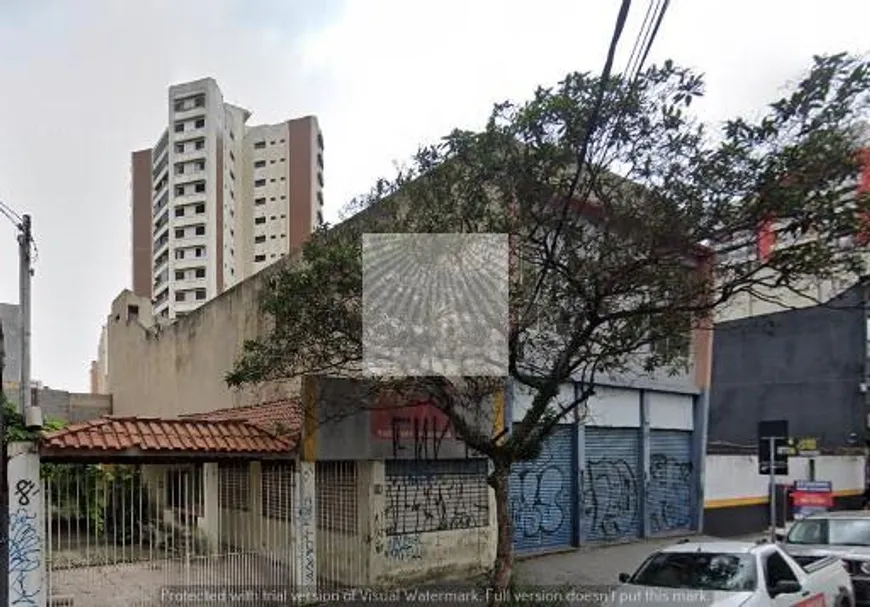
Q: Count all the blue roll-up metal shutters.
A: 3